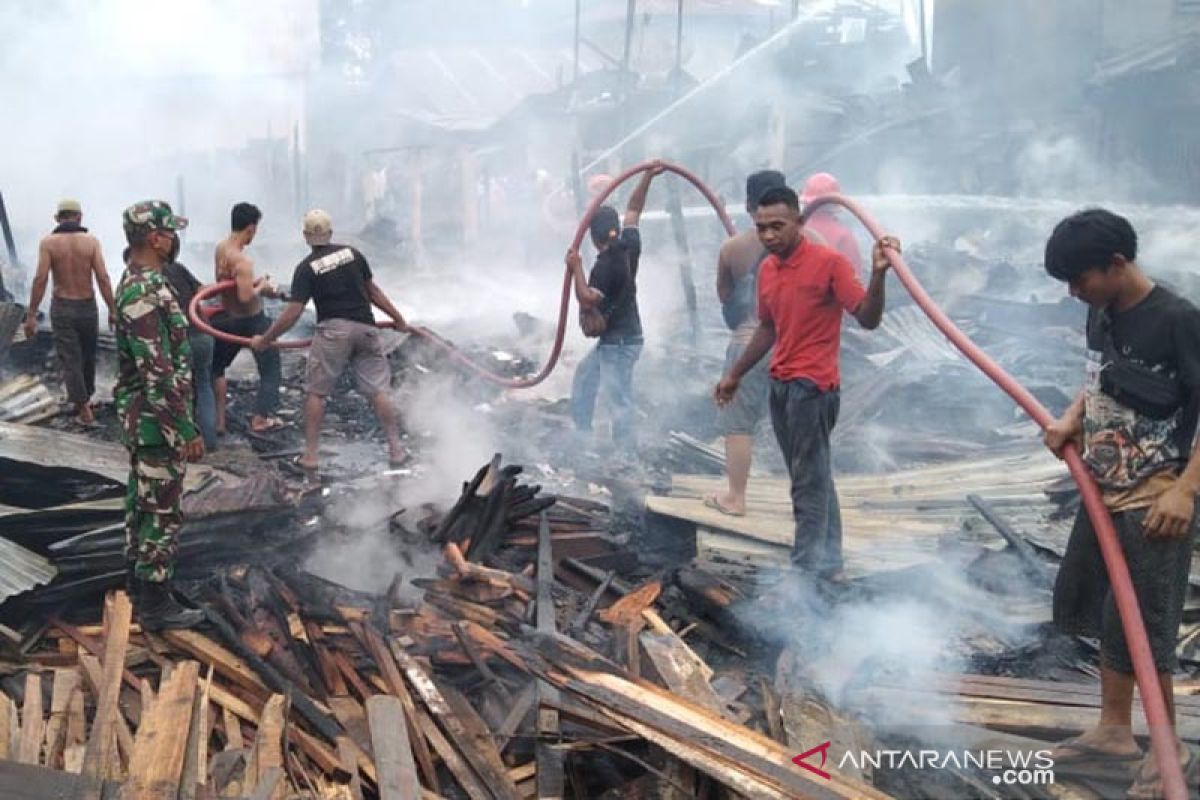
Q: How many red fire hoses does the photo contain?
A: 1